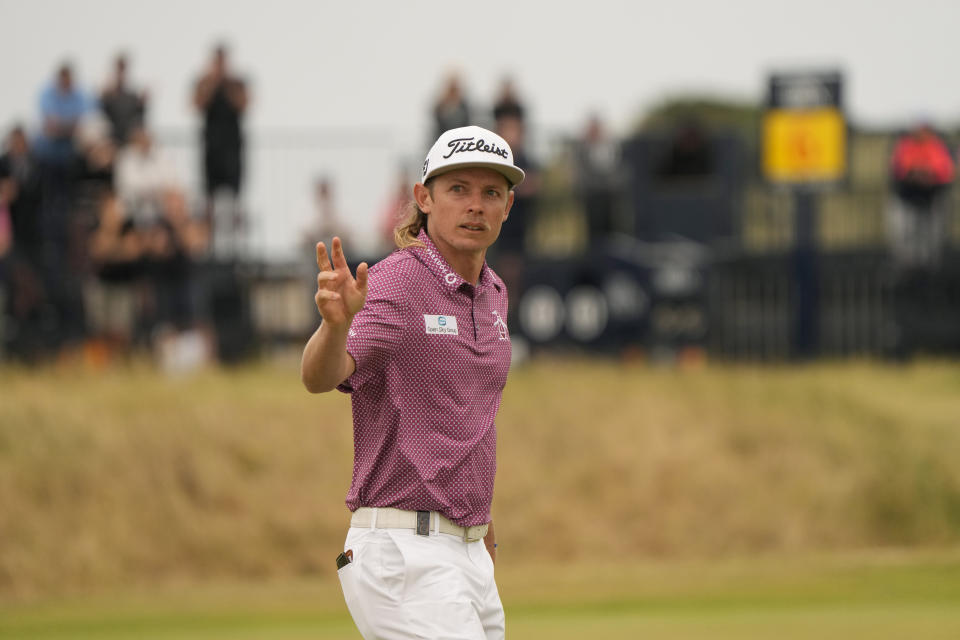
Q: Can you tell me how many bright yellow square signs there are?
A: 1